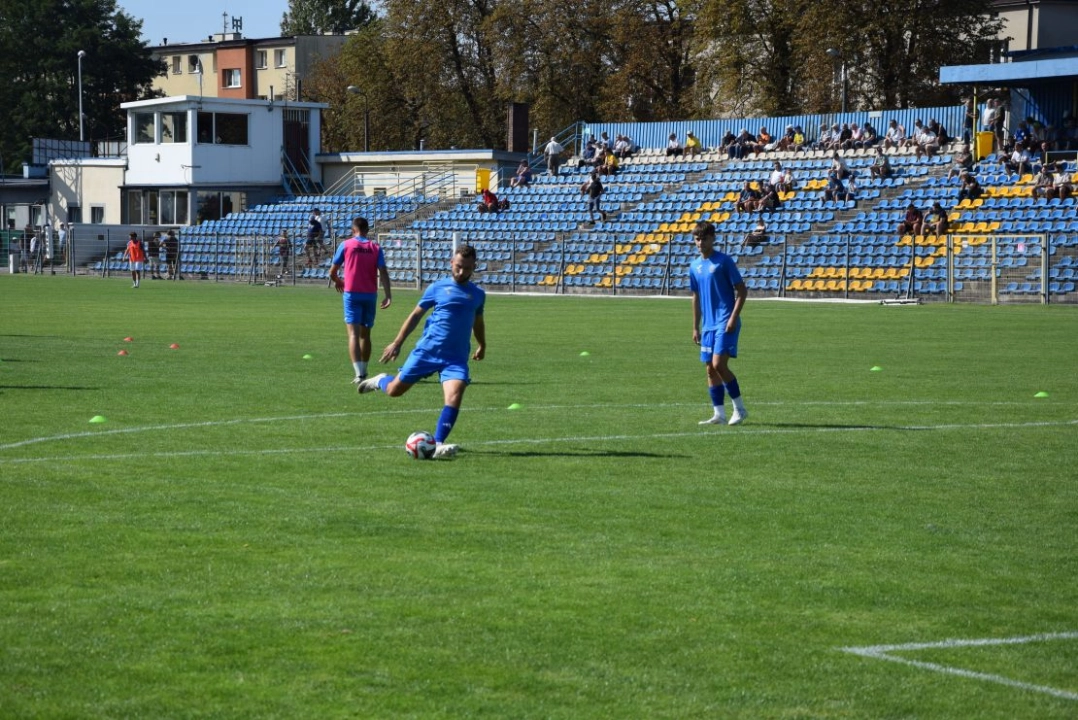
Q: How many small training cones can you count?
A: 9